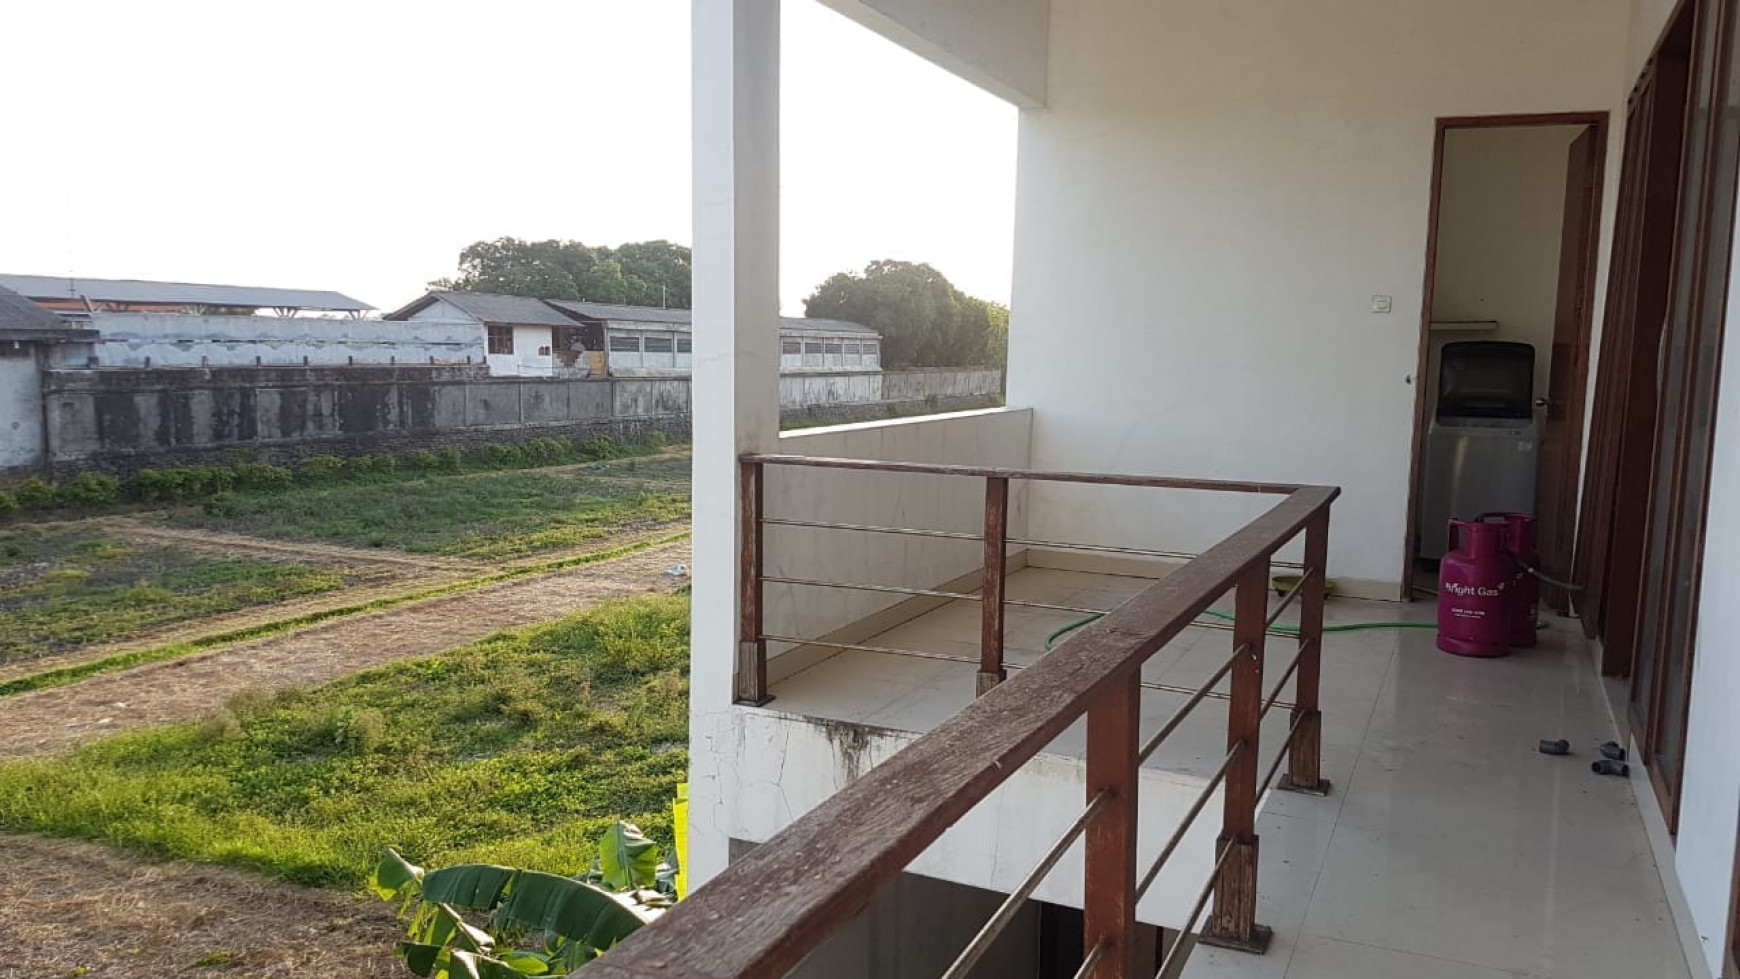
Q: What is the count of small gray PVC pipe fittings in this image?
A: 3